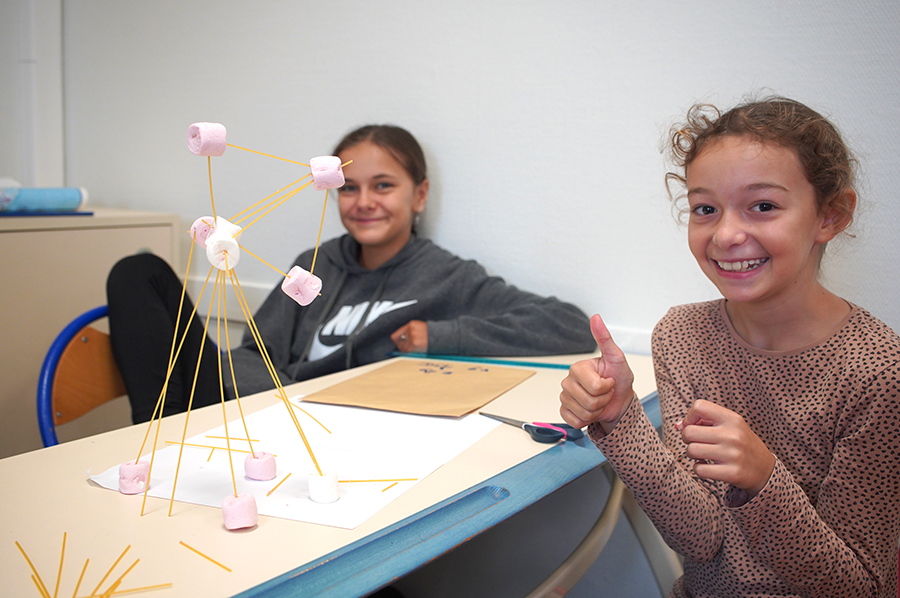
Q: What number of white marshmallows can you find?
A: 3